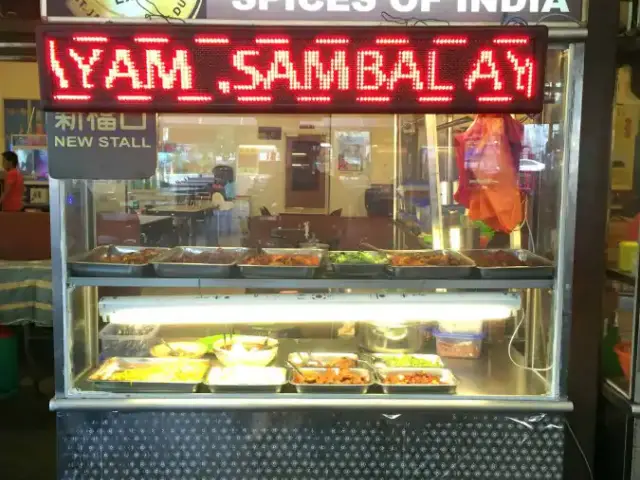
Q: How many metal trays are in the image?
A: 12